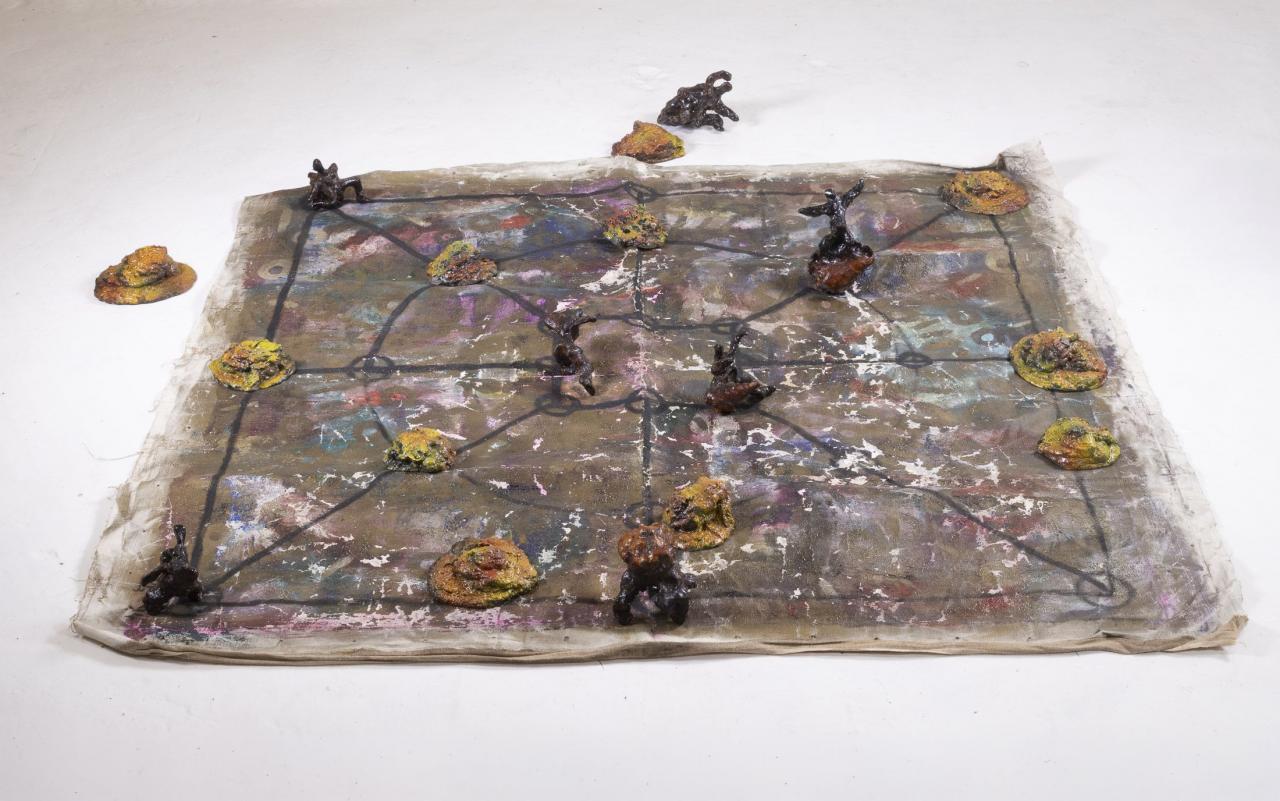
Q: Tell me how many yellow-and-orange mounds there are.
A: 11